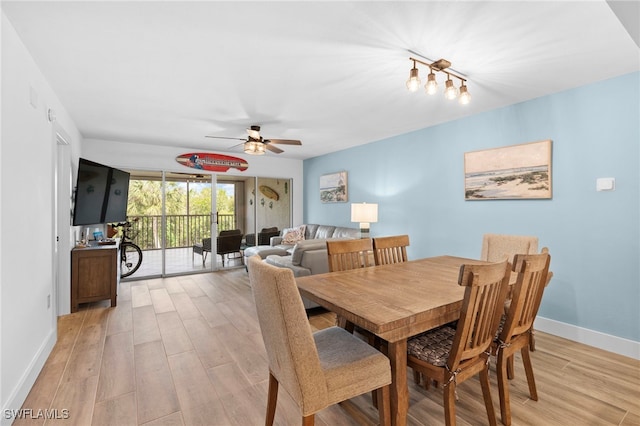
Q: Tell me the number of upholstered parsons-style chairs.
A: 2